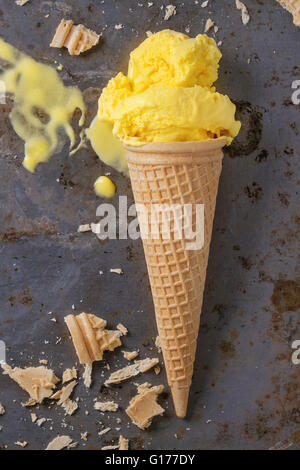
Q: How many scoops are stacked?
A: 2